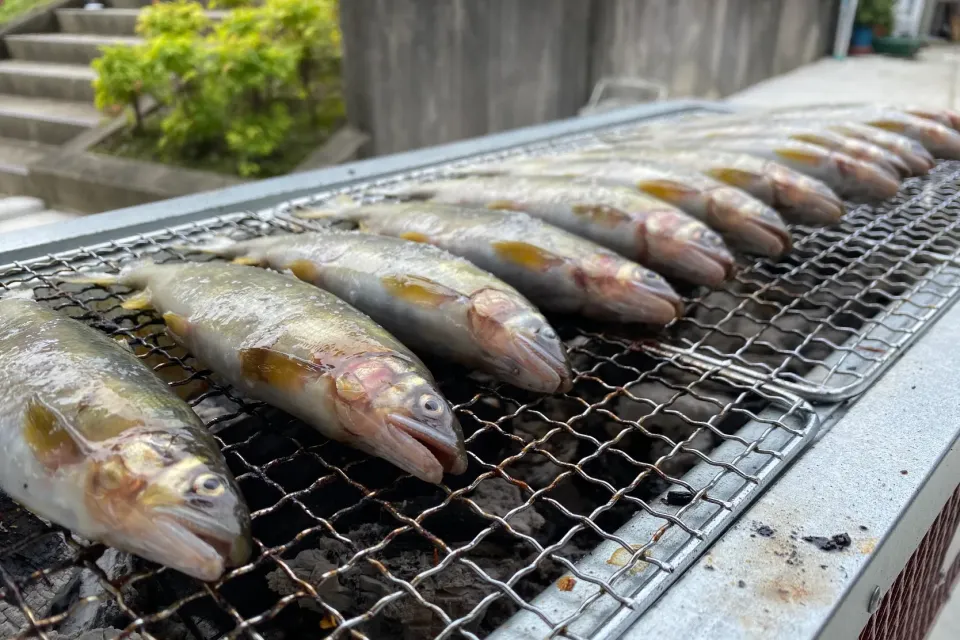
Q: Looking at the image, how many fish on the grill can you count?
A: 12